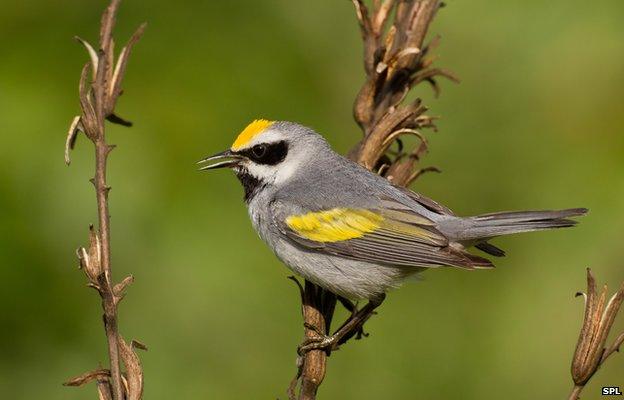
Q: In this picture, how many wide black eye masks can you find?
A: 1